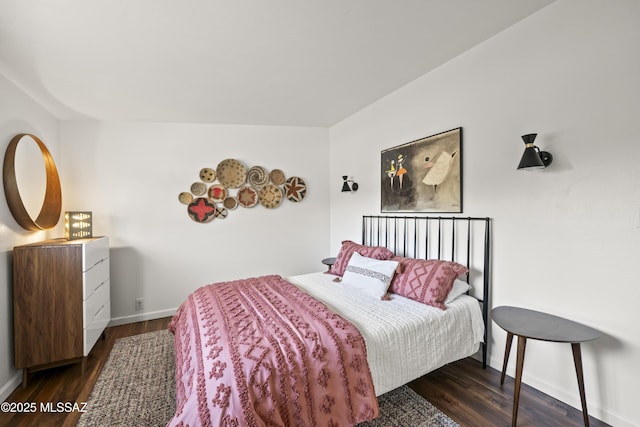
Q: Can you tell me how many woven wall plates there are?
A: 13